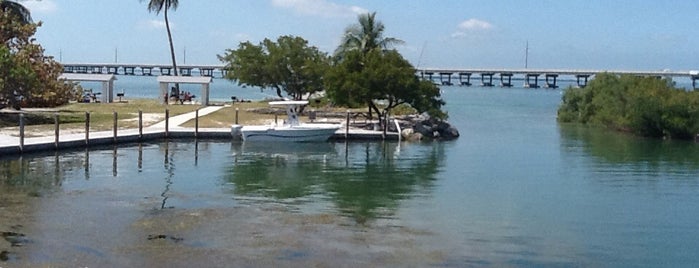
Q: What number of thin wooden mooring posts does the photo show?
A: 11